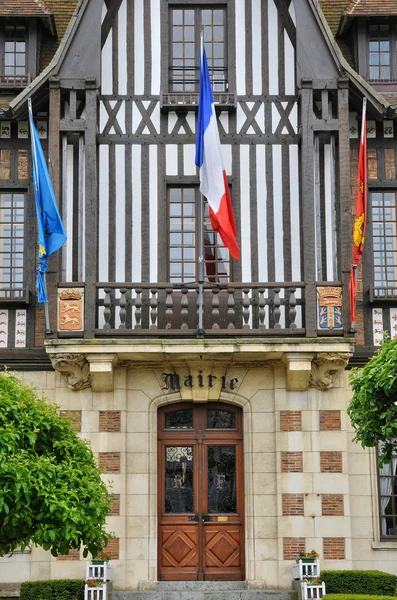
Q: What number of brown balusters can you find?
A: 13